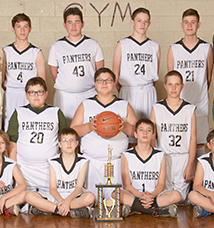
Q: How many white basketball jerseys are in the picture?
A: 11